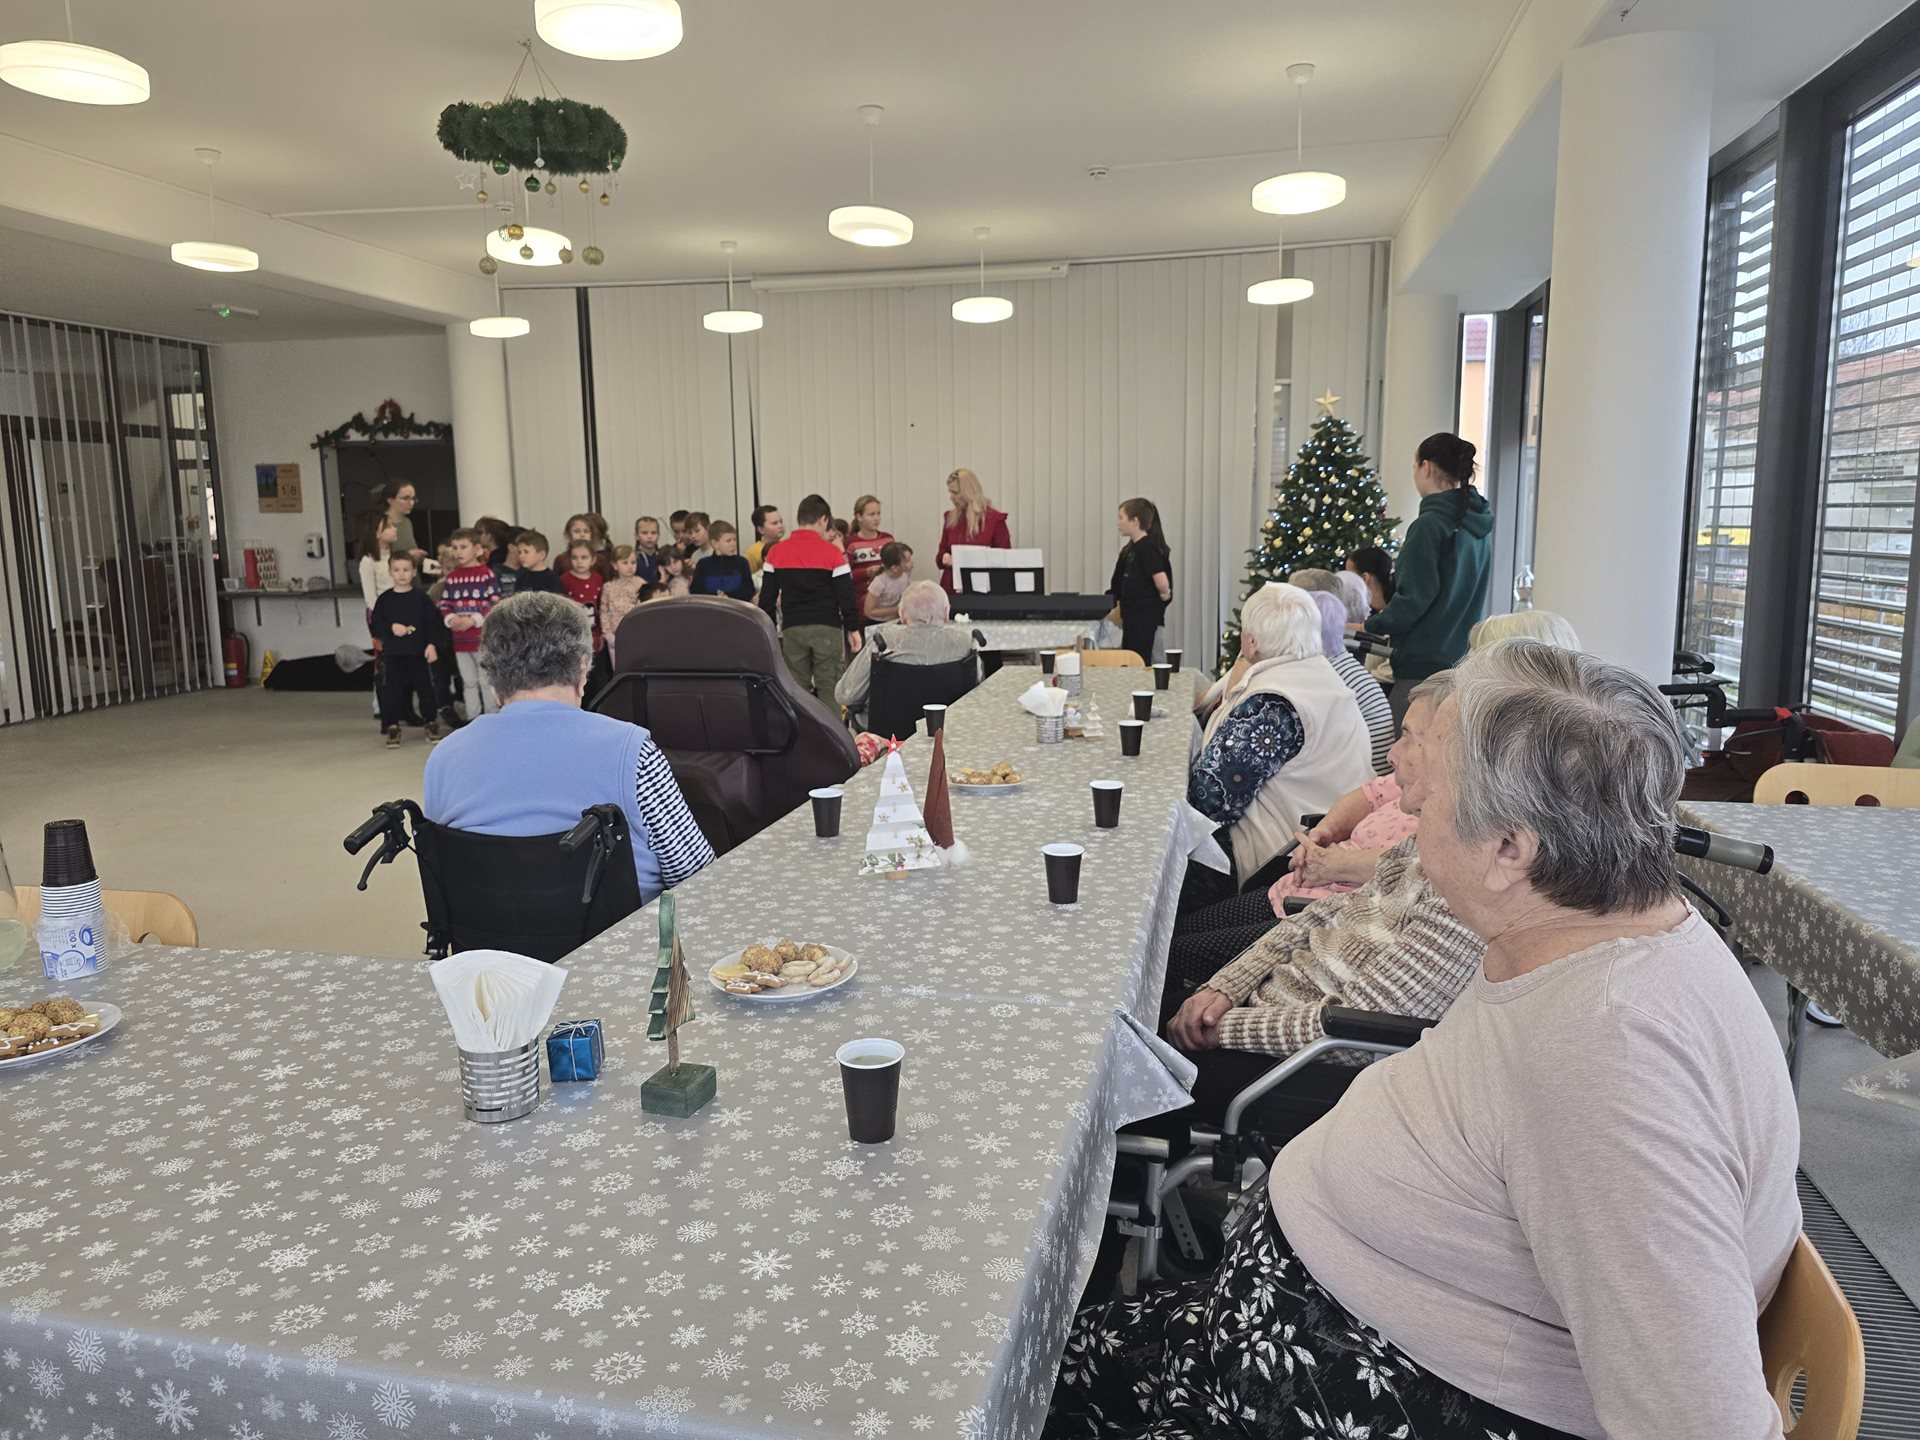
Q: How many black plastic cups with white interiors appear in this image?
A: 10